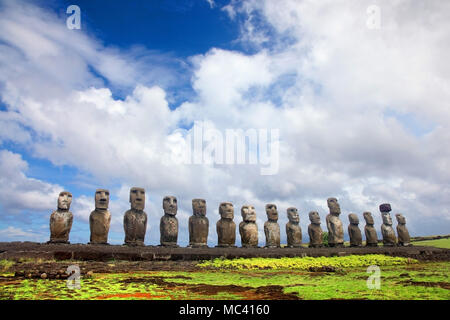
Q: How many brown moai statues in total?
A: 15